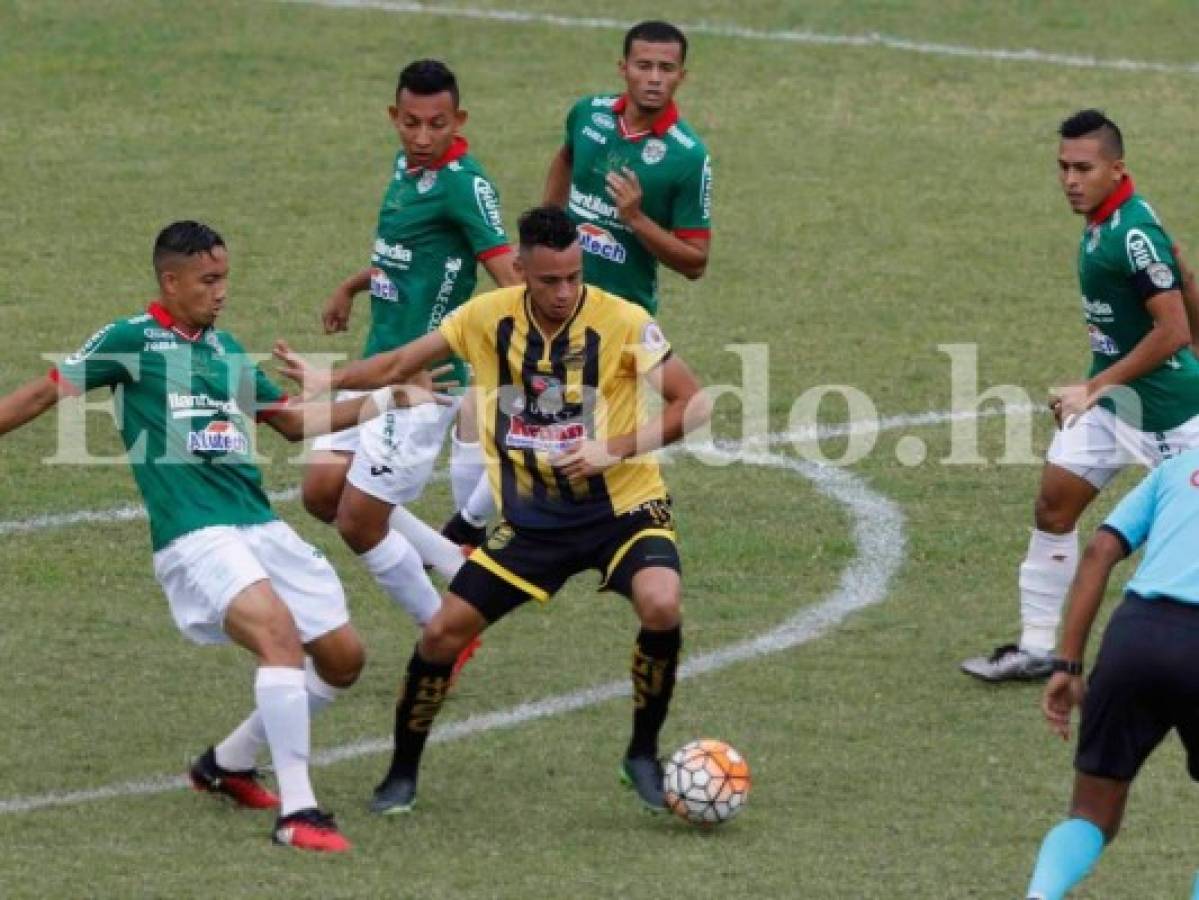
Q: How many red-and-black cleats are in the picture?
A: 2